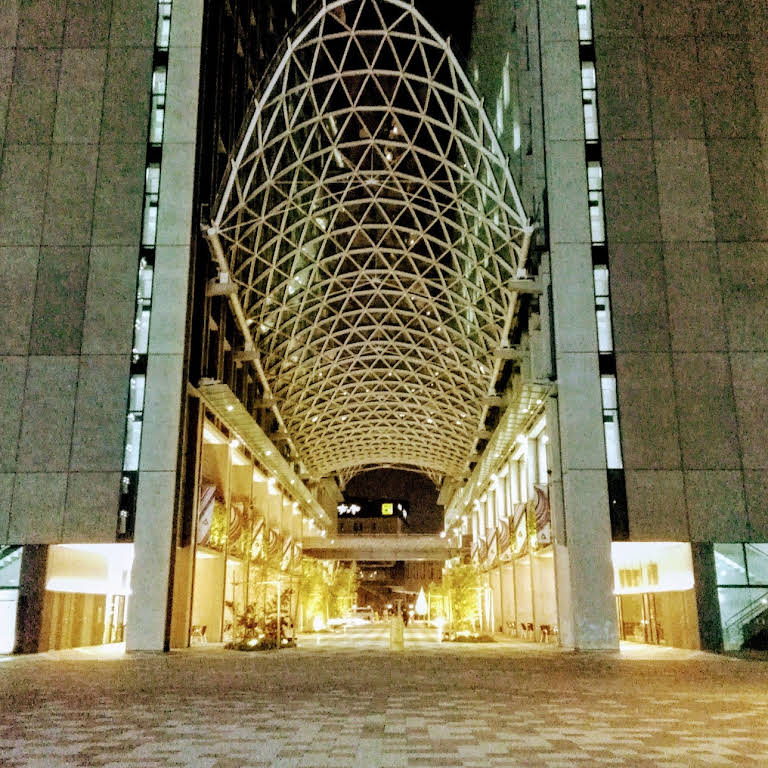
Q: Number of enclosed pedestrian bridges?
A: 1